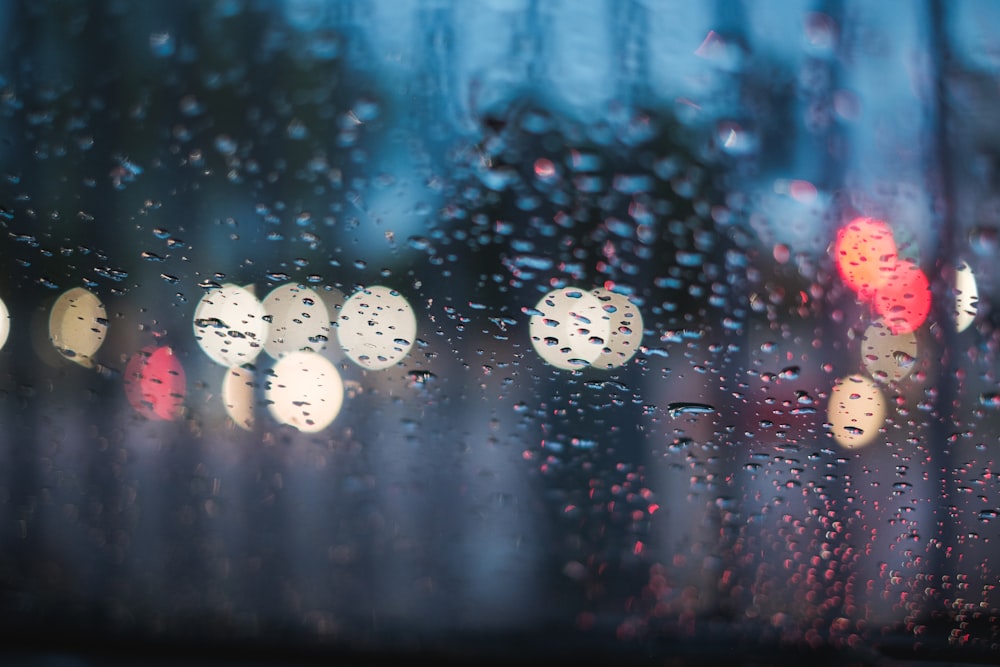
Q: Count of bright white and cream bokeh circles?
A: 12